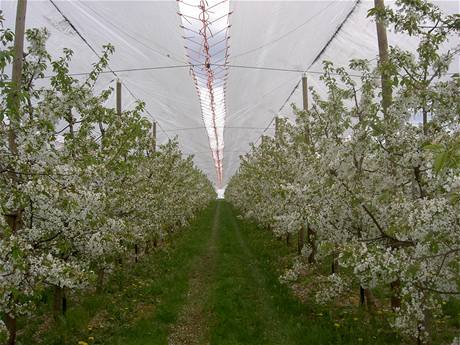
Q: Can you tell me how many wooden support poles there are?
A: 6